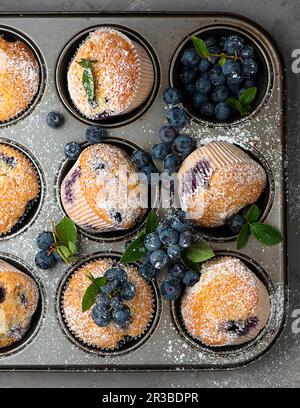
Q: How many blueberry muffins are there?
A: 8